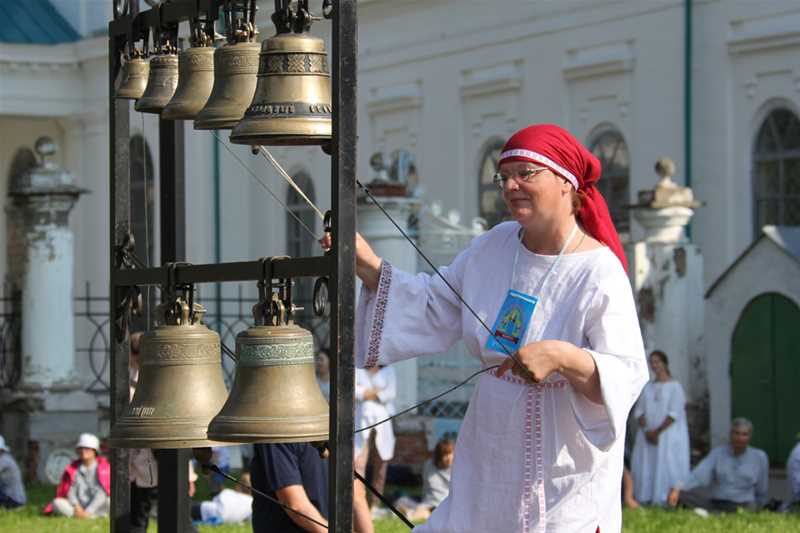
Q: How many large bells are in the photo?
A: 2